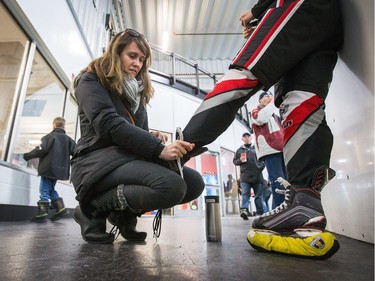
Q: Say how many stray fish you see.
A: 0